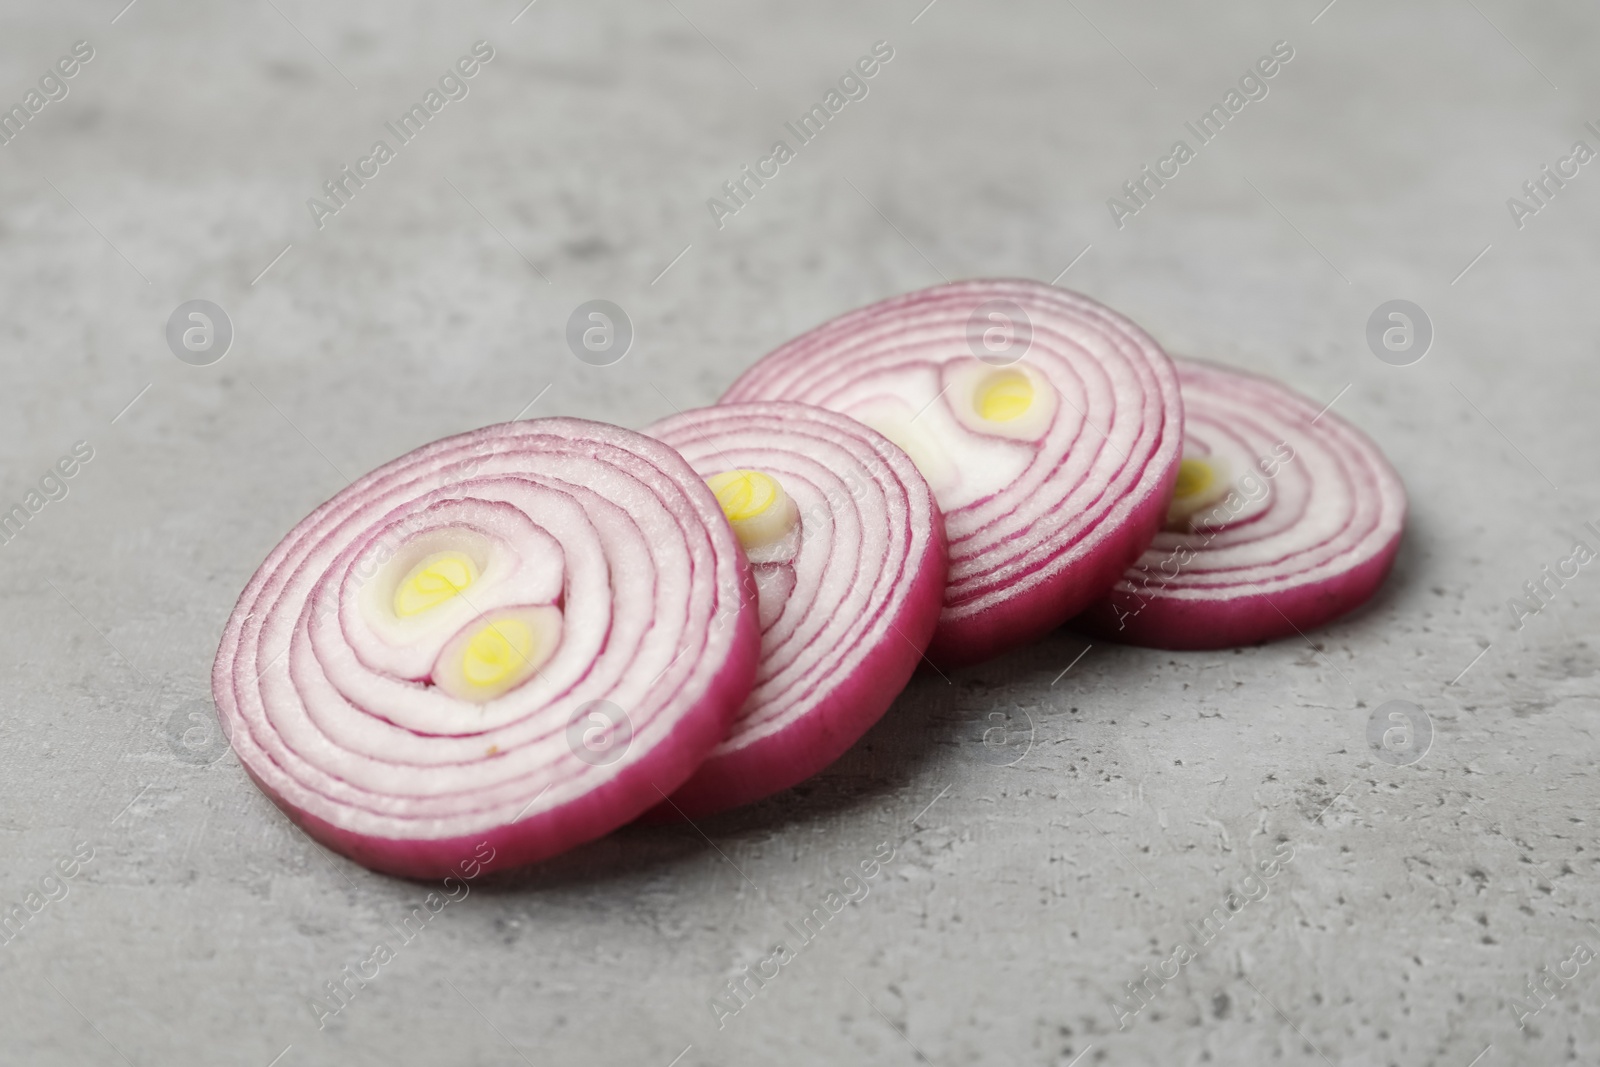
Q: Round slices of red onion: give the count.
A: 4